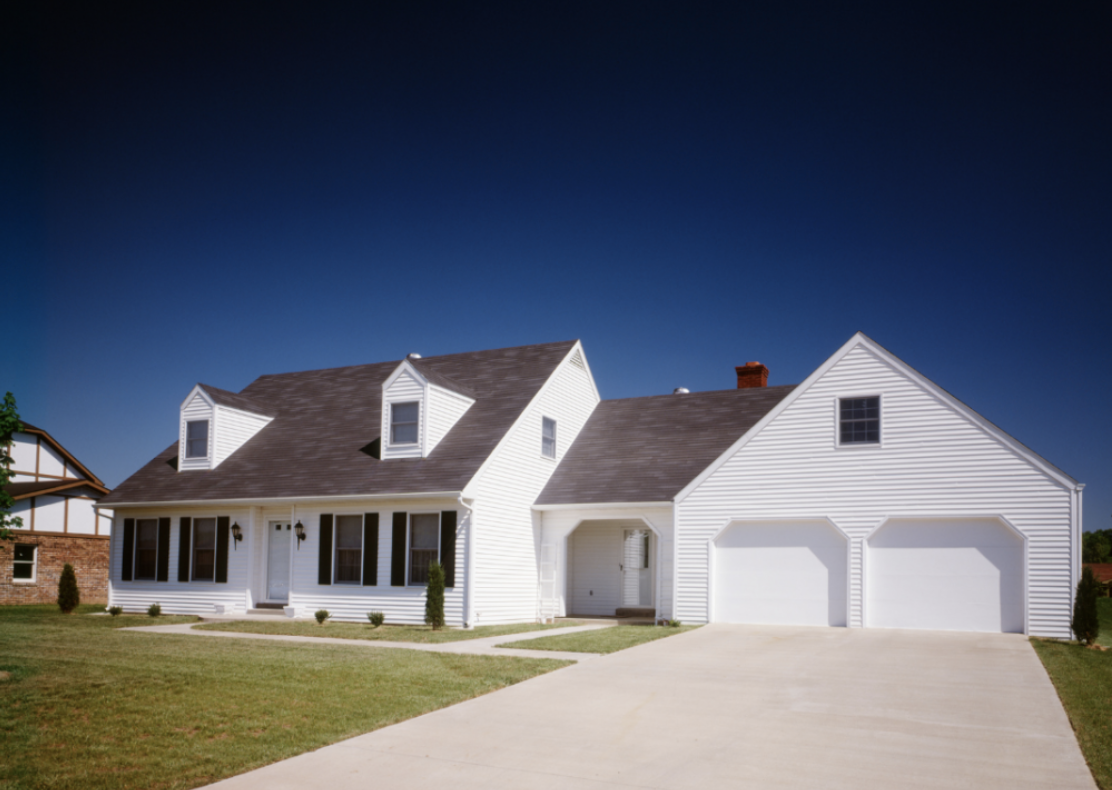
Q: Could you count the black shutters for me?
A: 8